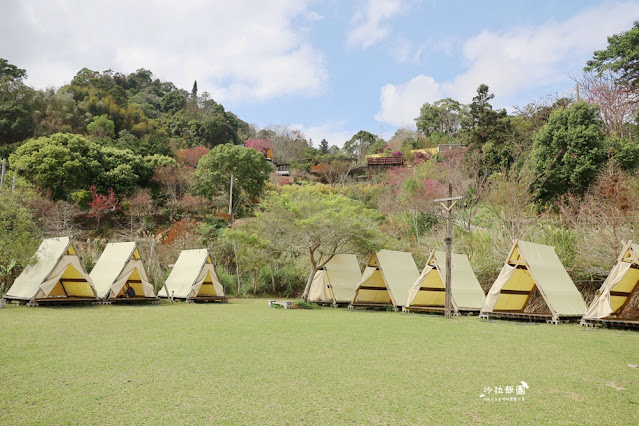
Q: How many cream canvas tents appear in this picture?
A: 8